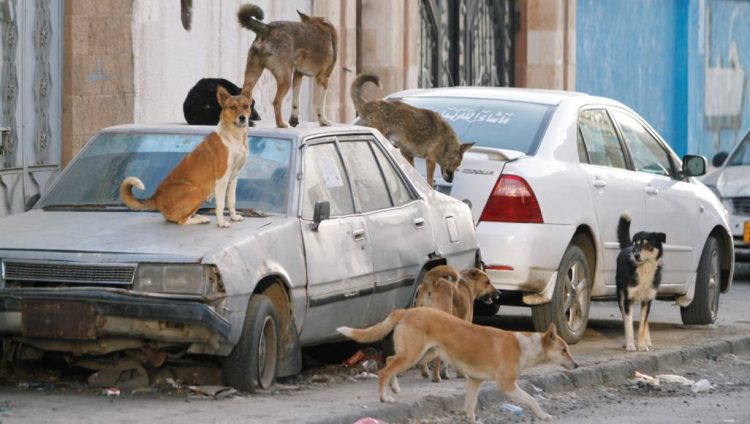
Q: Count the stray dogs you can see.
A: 7